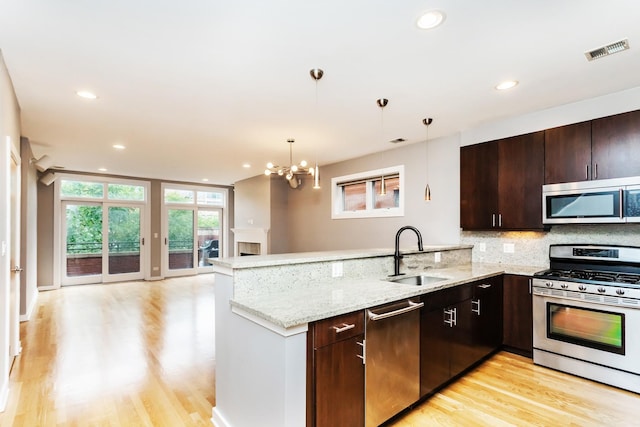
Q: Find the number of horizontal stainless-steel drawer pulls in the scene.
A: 2